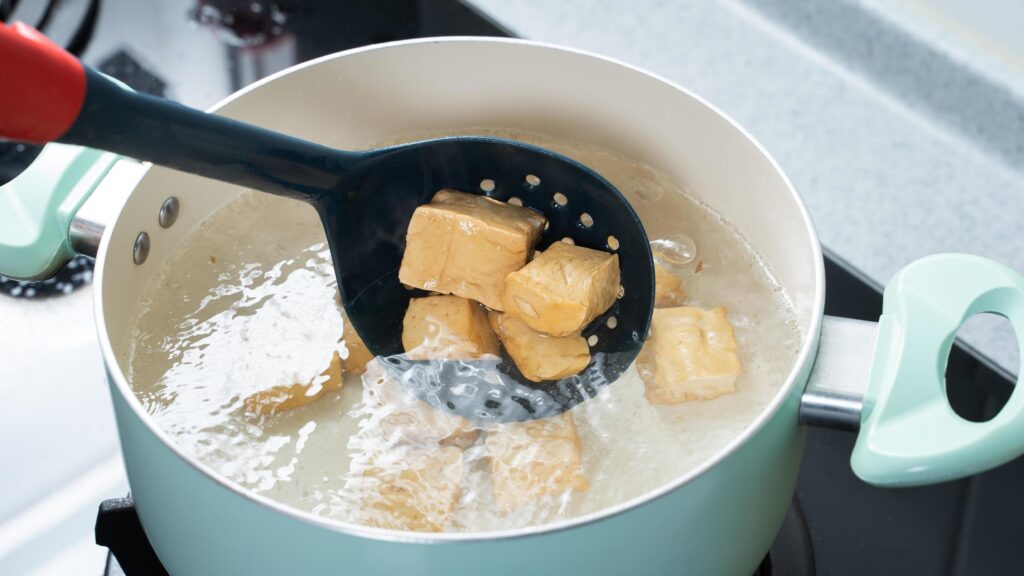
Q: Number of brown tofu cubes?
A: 11